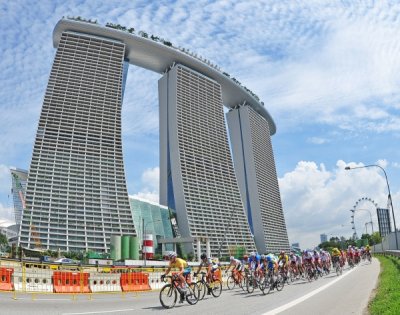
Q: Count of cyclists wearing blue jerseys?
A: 2